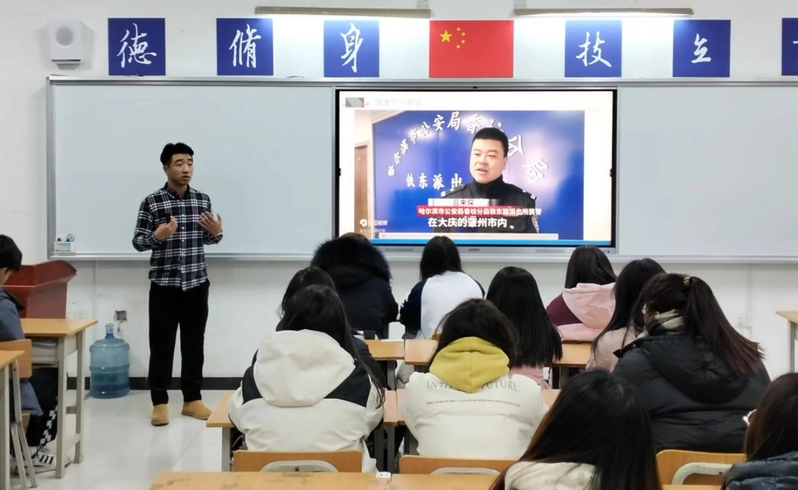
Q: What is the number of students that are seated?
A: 12